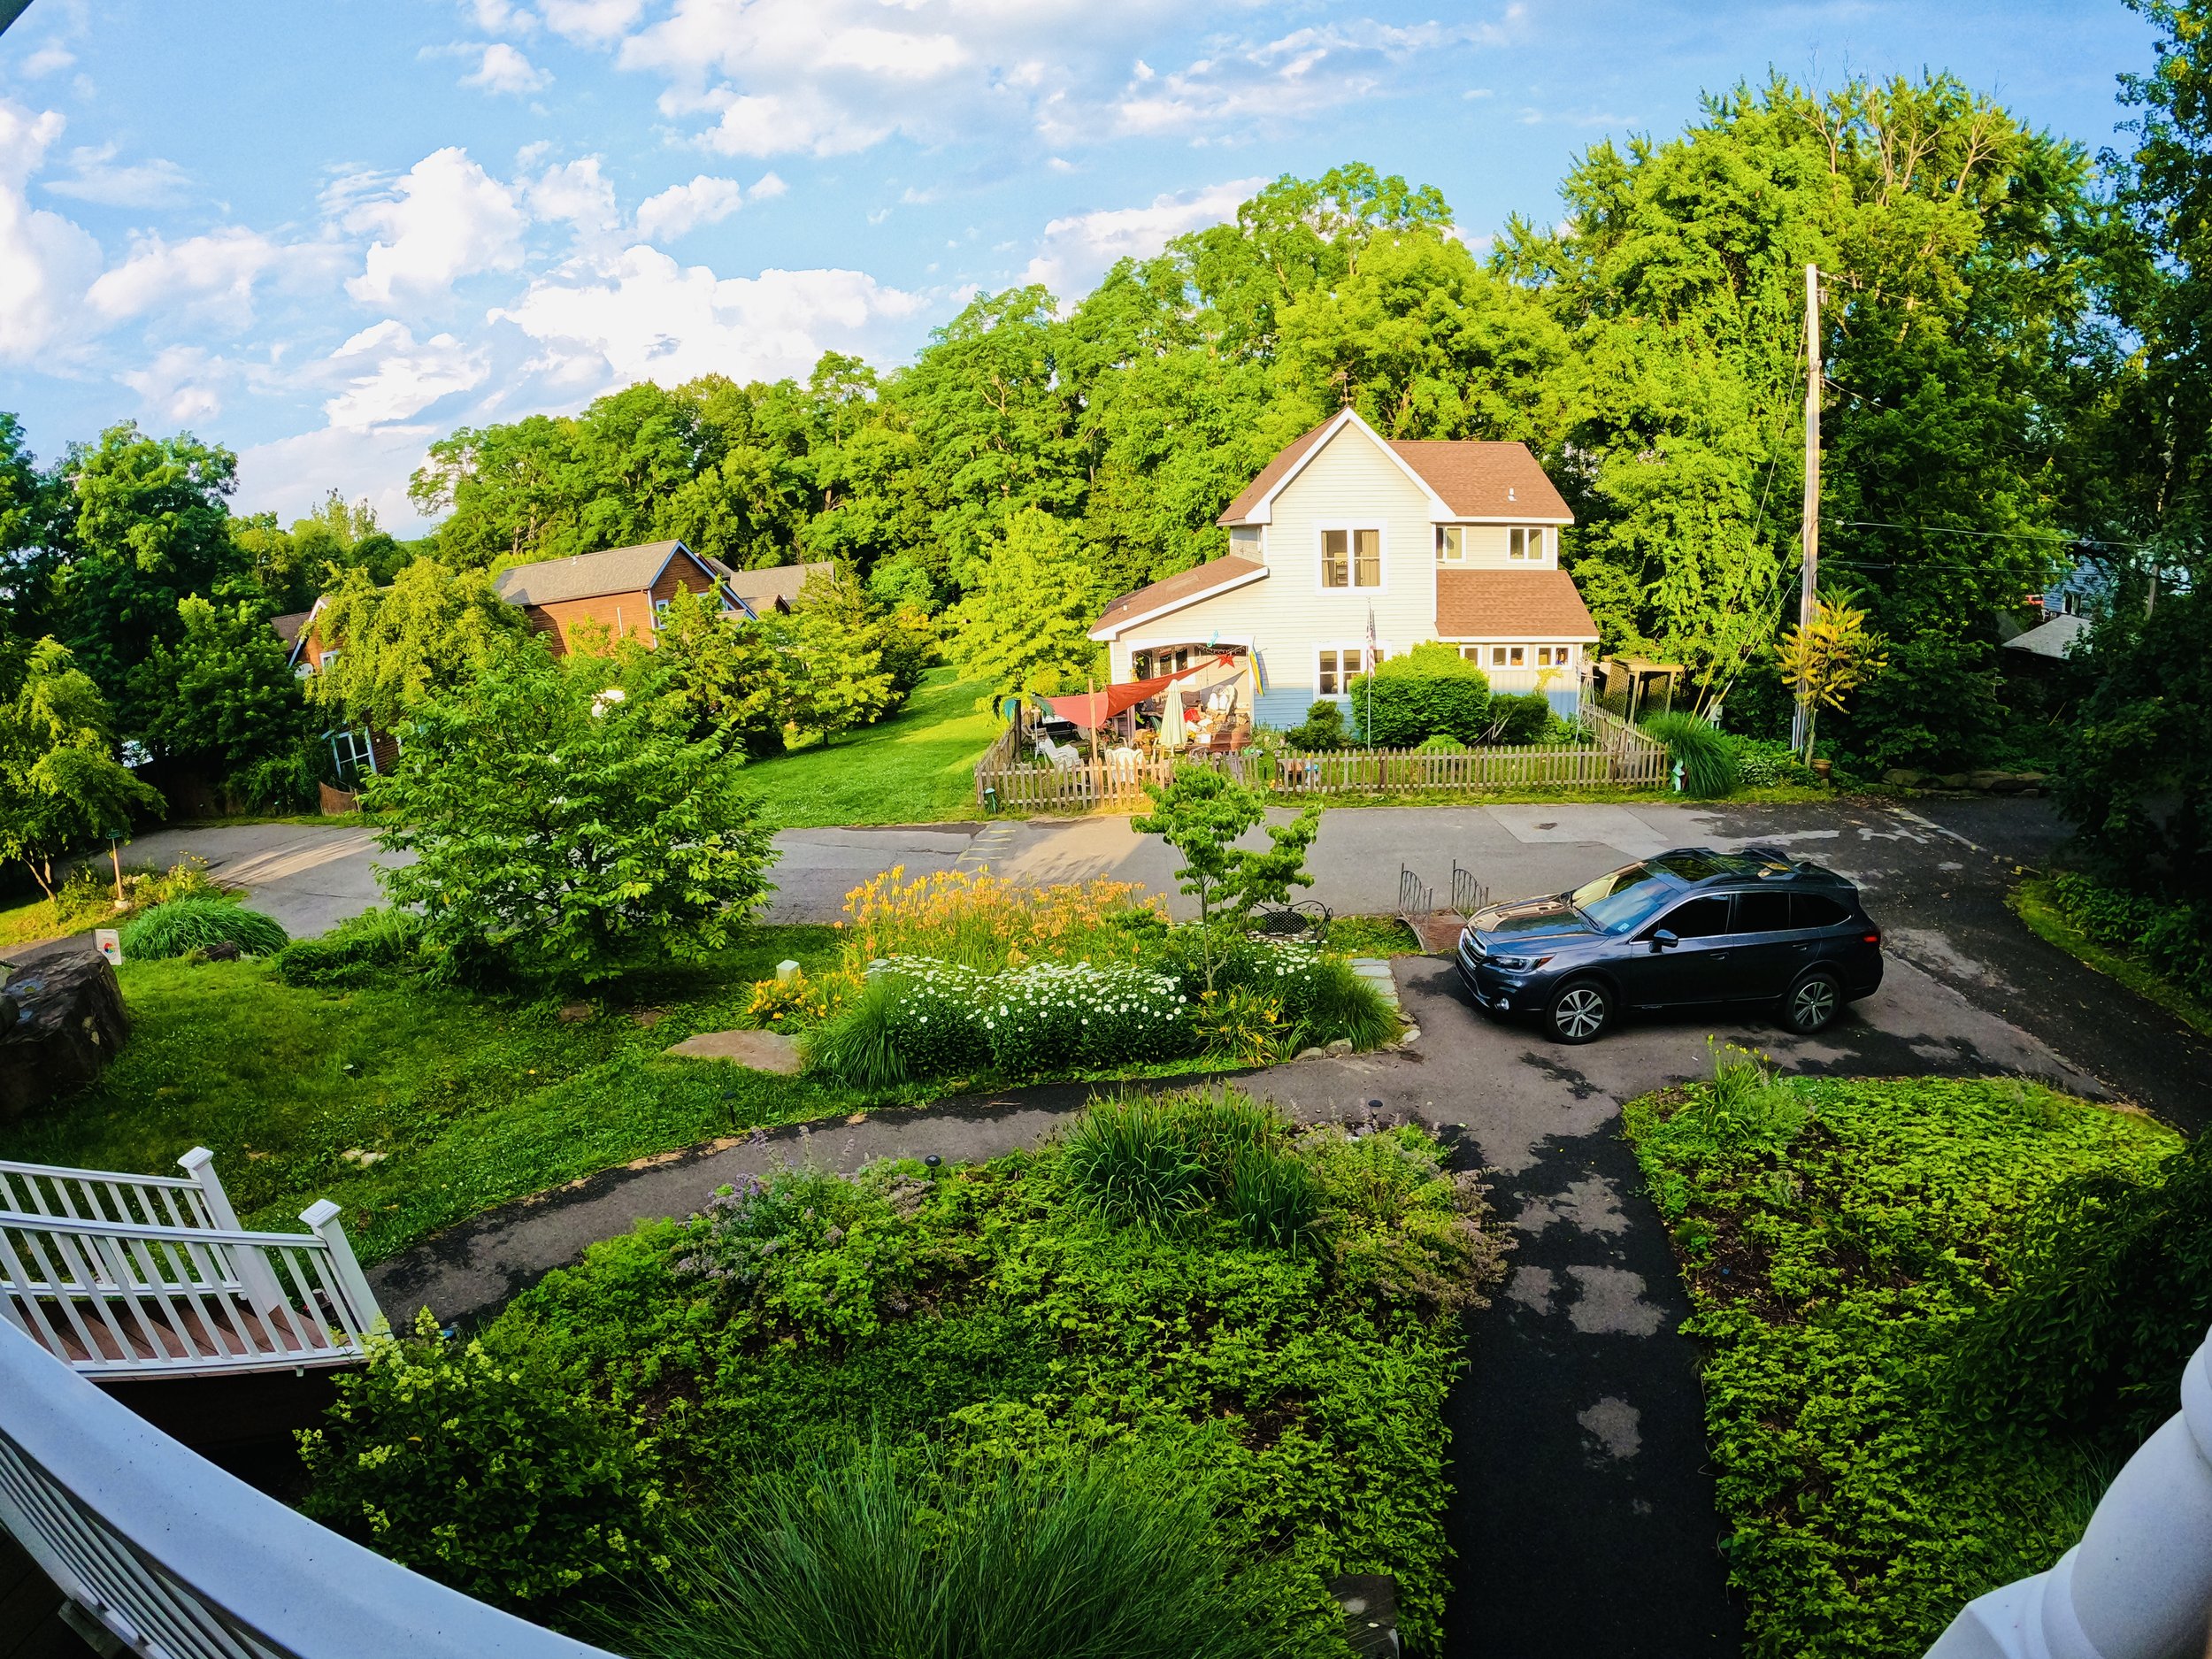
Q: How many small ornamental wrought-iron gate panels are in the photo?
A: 2